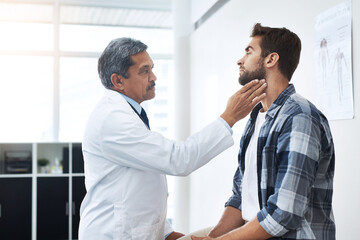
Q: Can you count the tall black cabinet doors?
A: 3